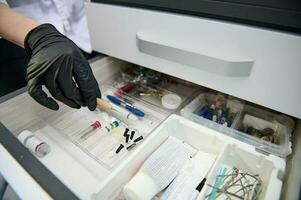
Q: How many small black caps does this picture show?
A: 6